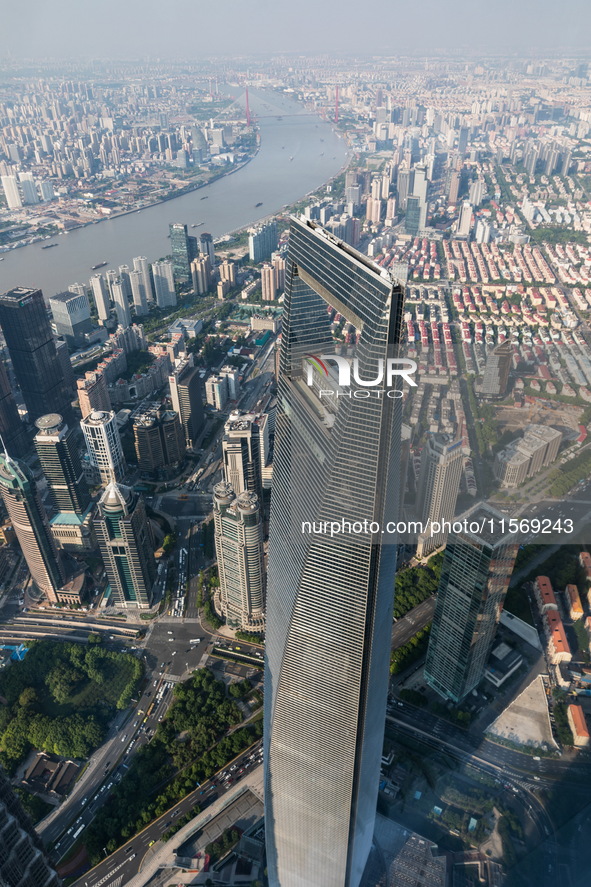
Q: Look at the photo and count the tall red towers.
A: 2